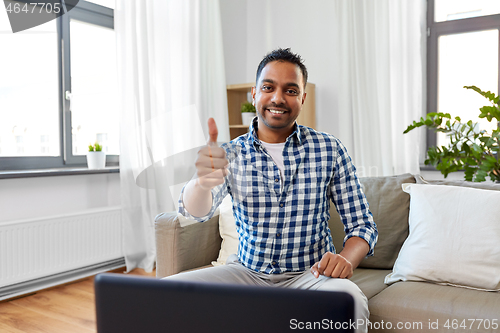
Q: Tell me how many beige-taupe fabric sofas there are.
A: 1